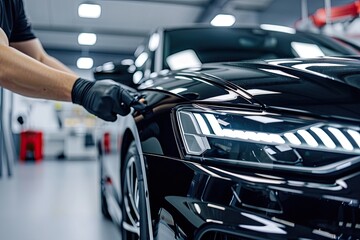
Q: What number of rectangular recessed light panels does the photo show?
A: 4